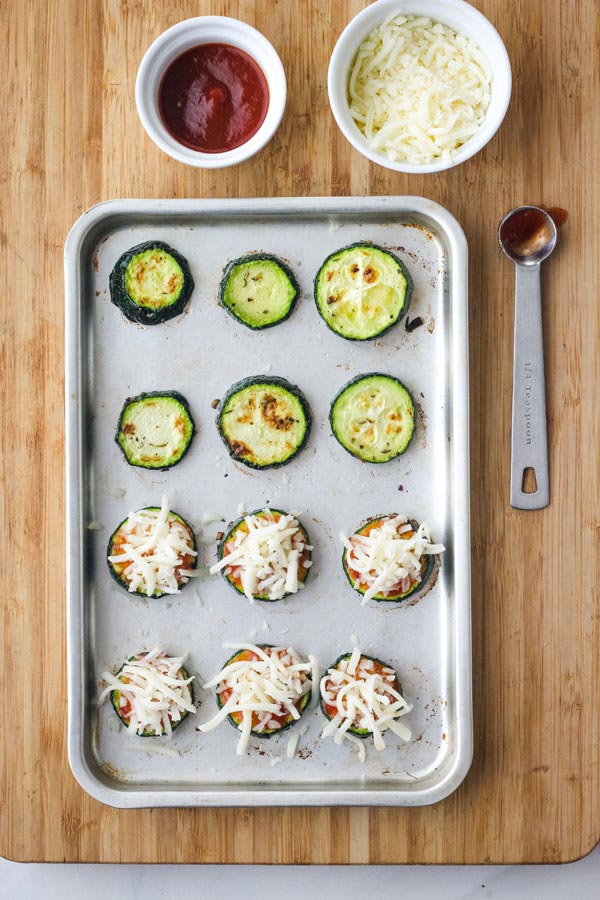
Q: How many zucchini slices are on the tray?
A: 12